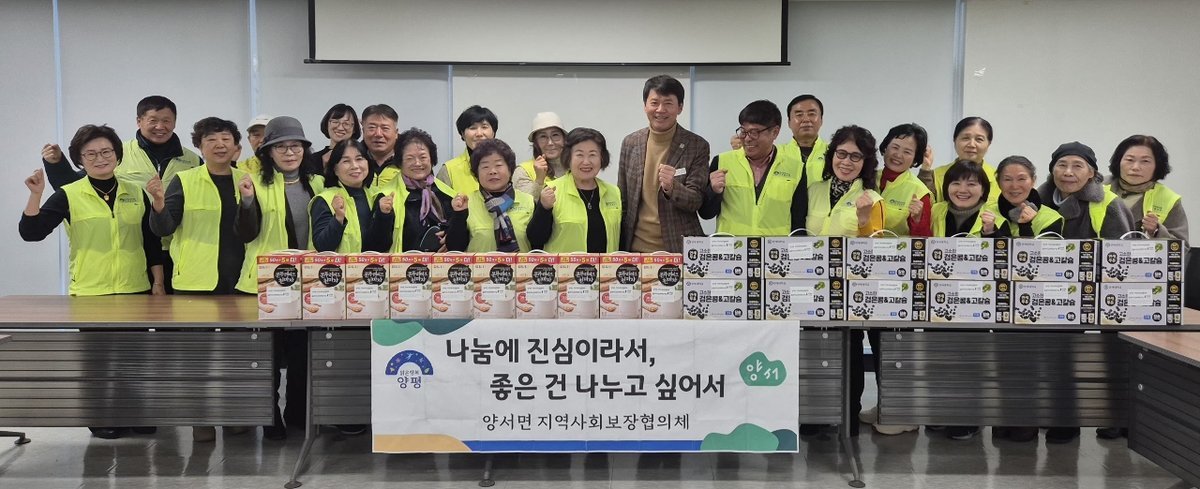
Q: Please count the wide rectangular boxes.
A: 12